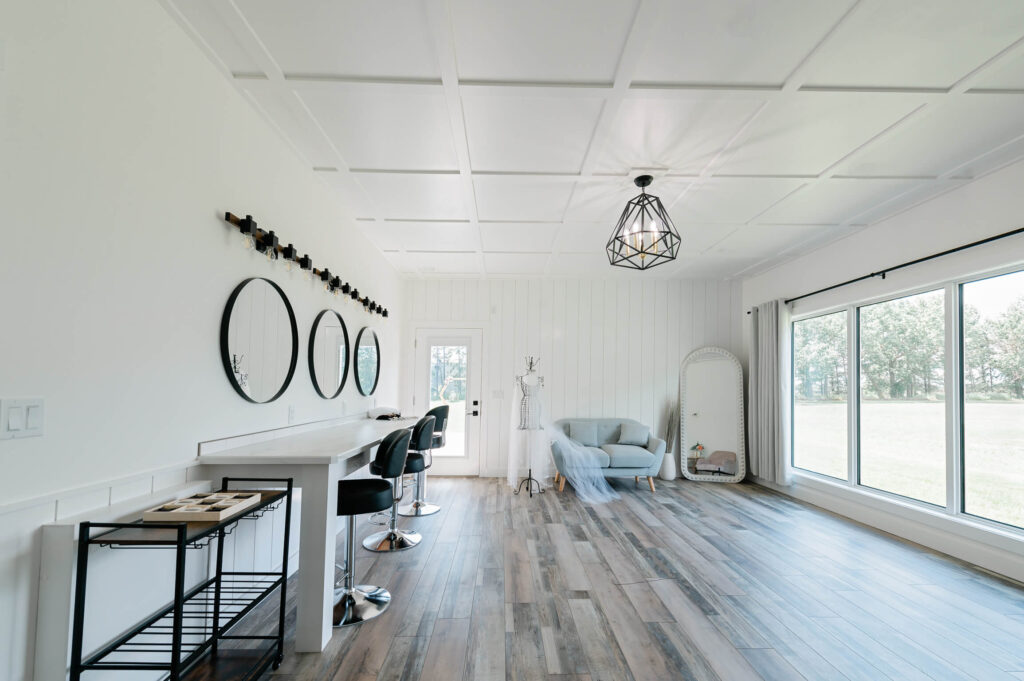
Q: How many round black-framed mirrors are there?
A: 3